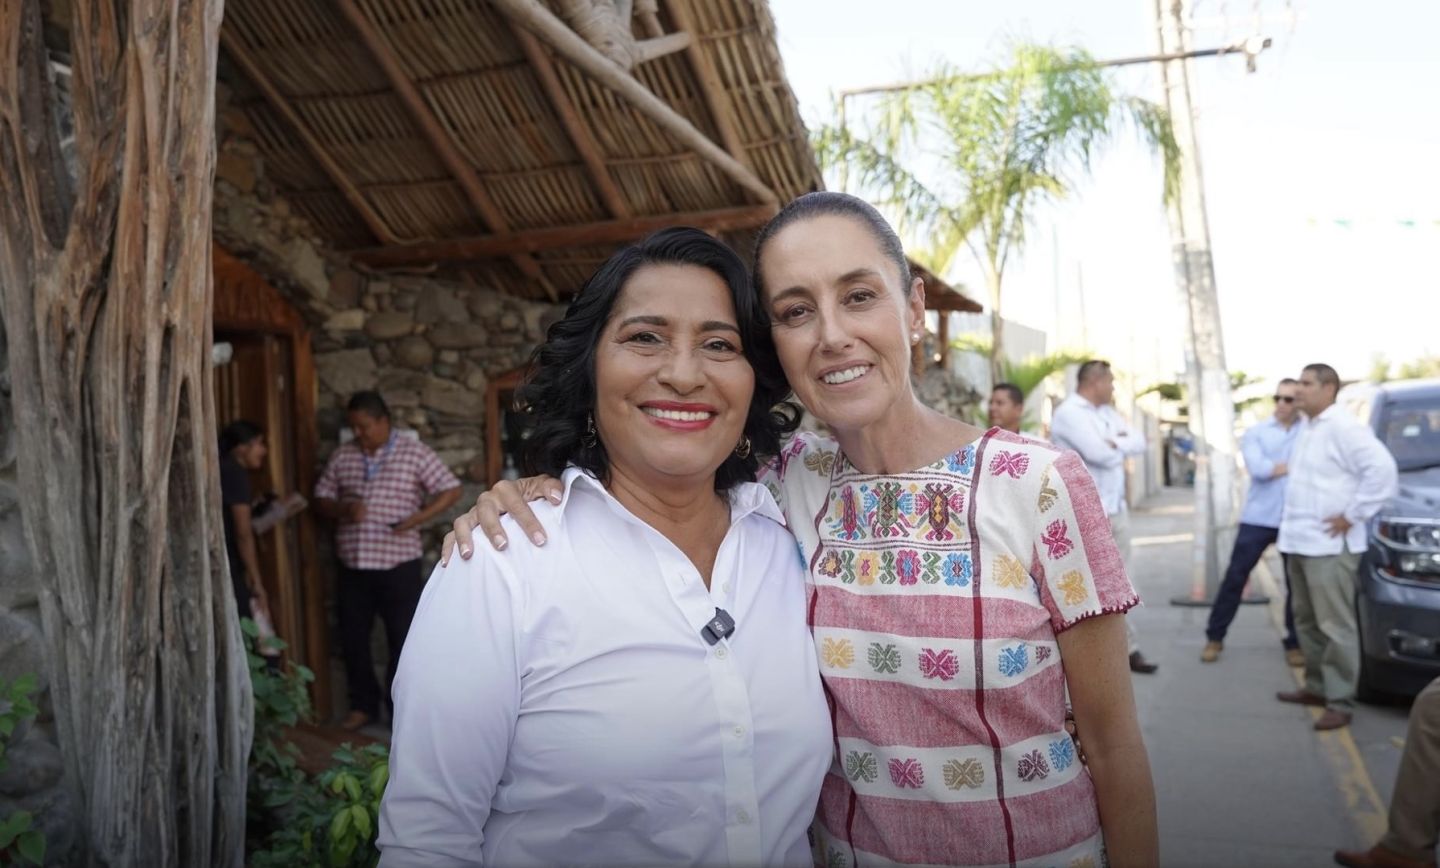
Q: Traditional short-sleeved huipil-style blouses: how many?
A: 1